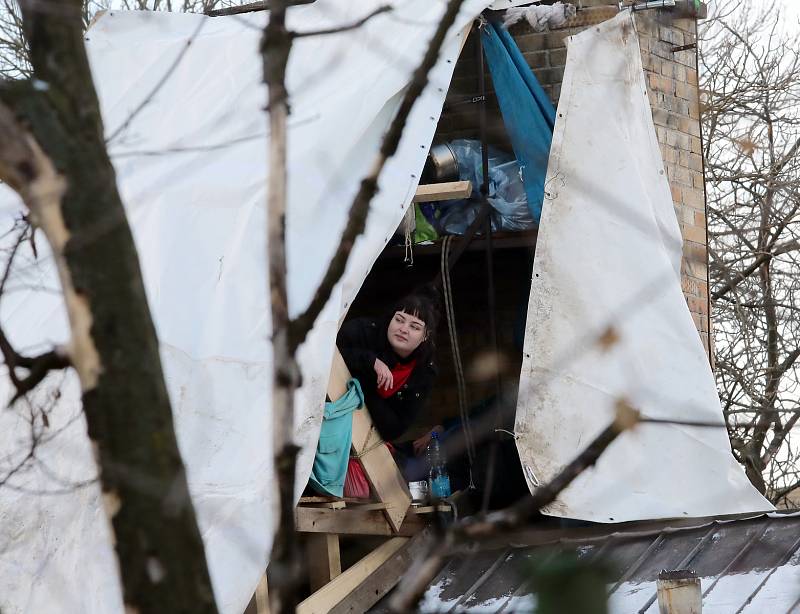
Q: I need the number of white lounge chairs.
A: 0